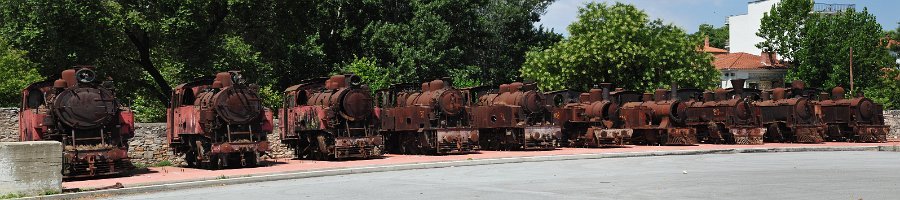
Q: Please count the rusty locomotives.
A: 10